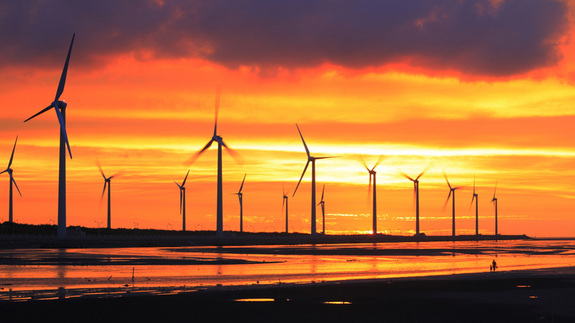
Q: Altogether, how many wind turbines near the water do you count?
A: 14